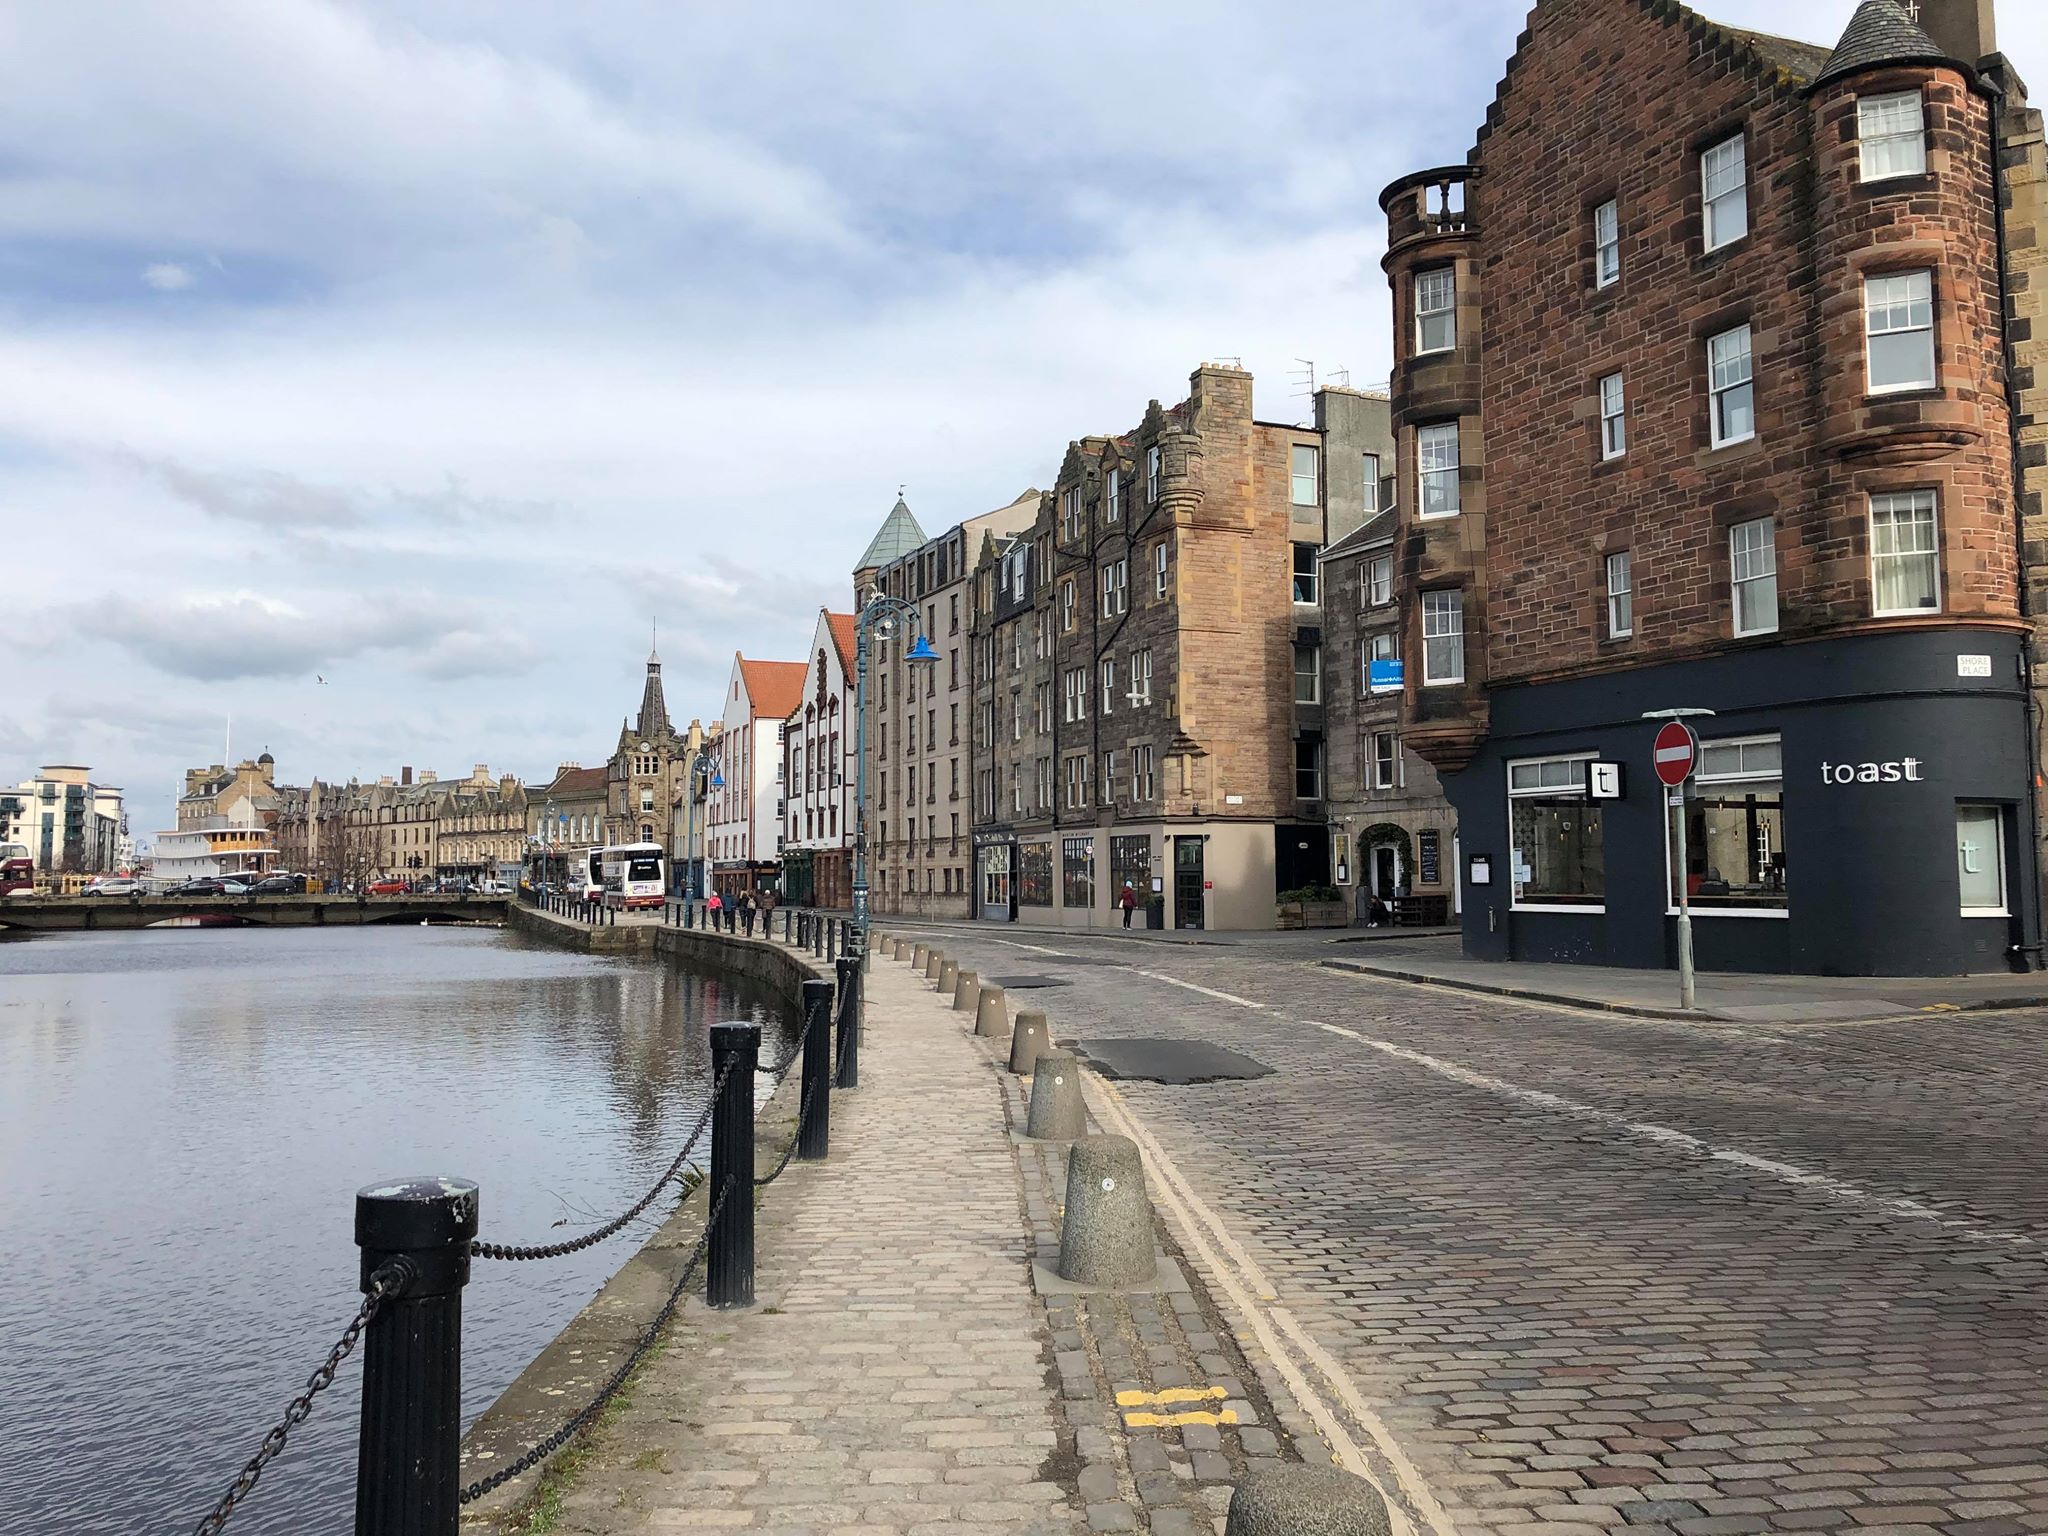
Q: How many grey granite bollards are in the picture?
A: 12